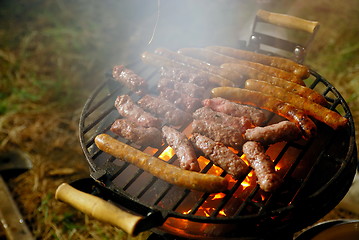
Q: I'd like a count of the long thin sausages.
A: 8